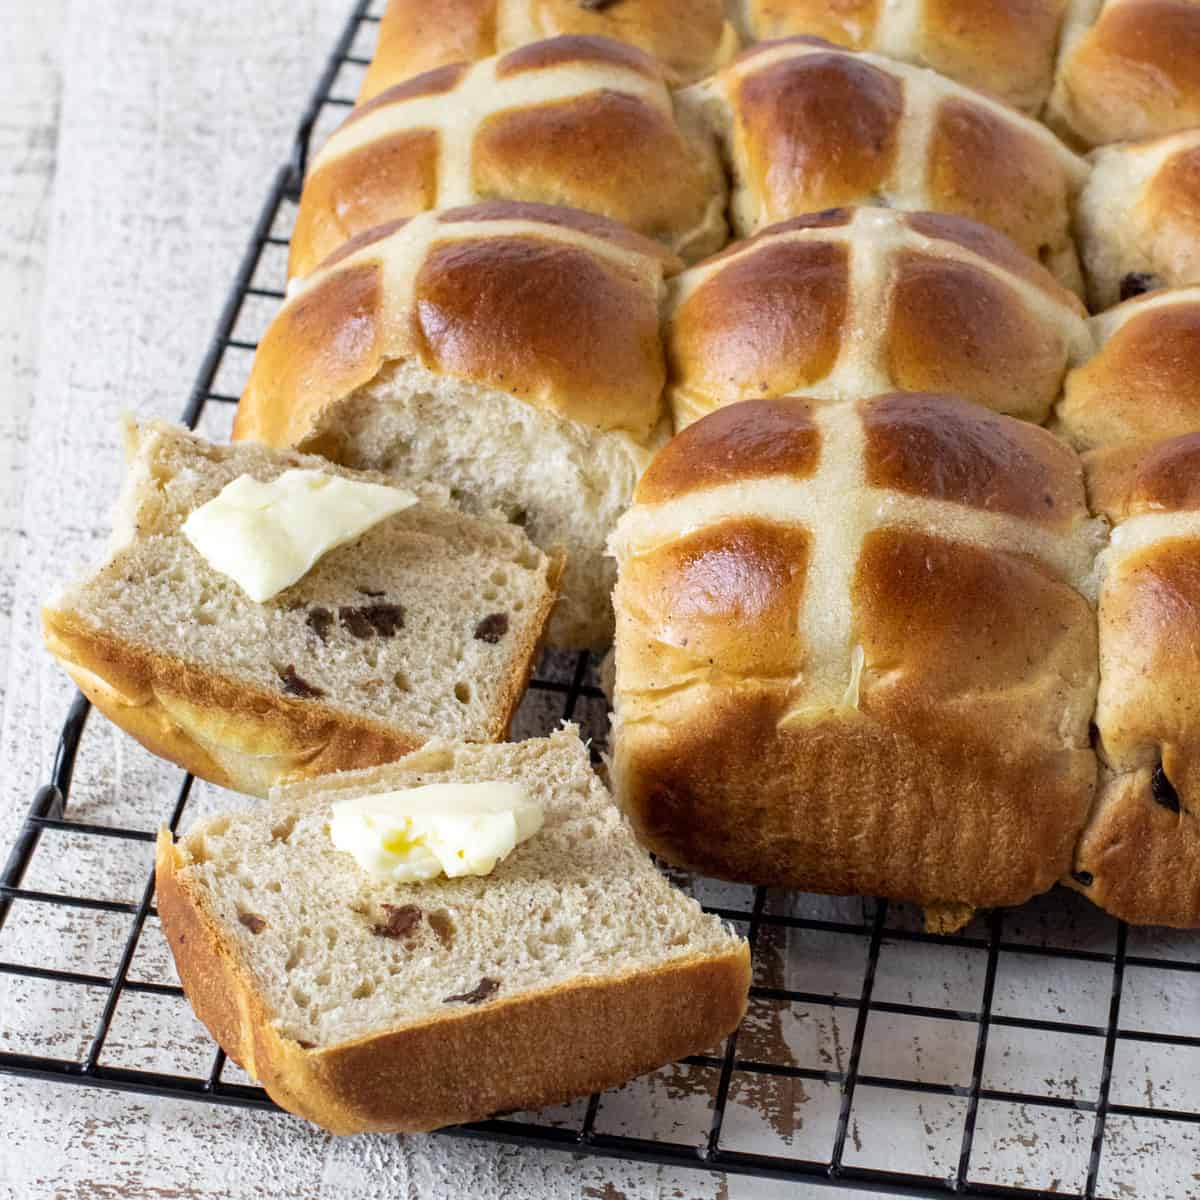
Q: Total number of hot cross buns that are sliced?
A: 1